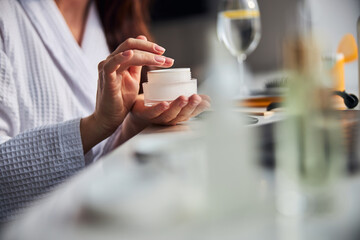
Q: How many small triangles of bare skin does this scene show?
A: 1